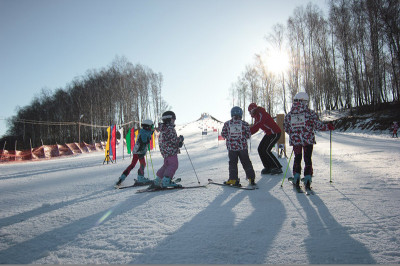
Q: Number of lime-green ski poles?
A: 4